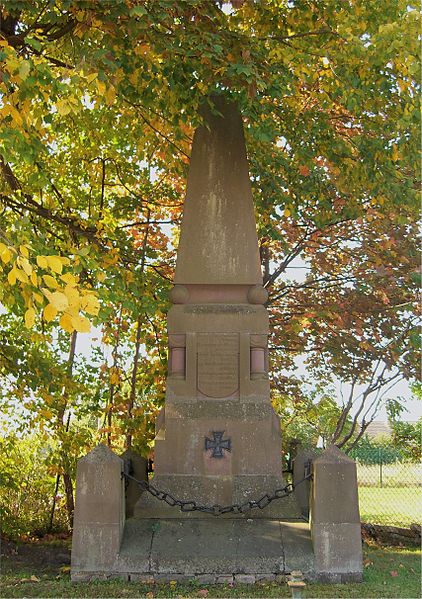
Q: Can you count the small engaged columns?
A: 2